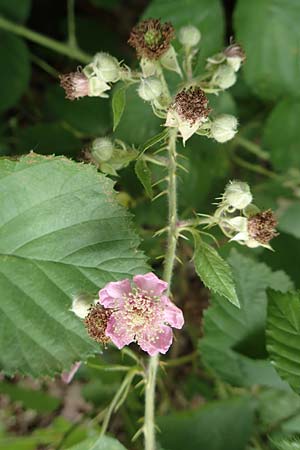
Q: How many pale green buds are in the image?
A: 8